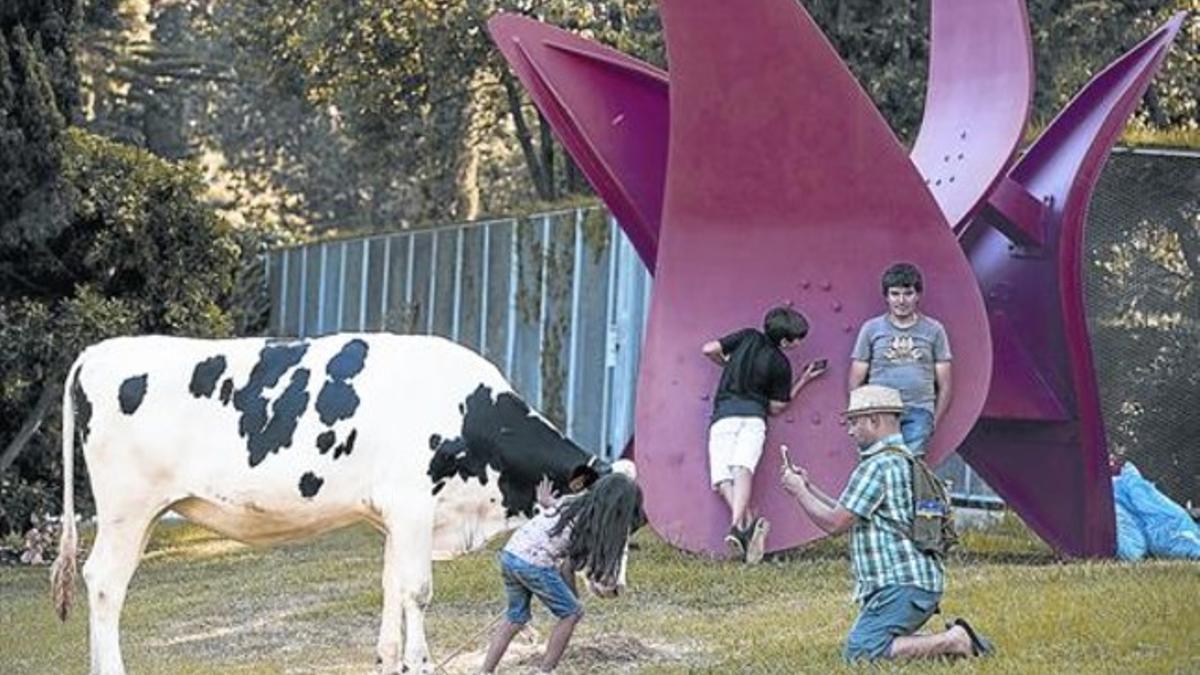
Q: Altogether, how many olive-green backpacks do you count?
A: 1